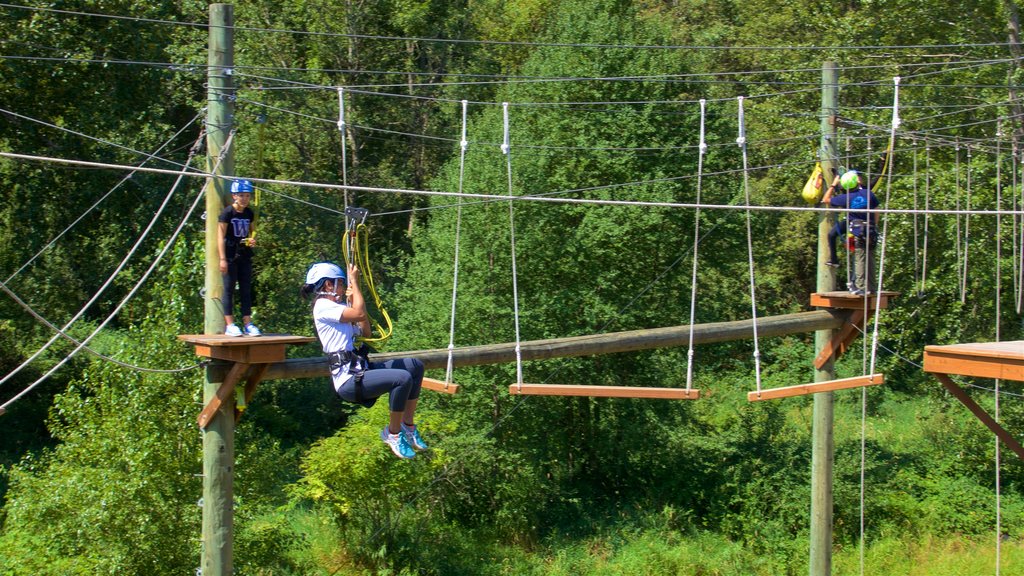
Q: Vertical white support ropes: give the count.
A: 6